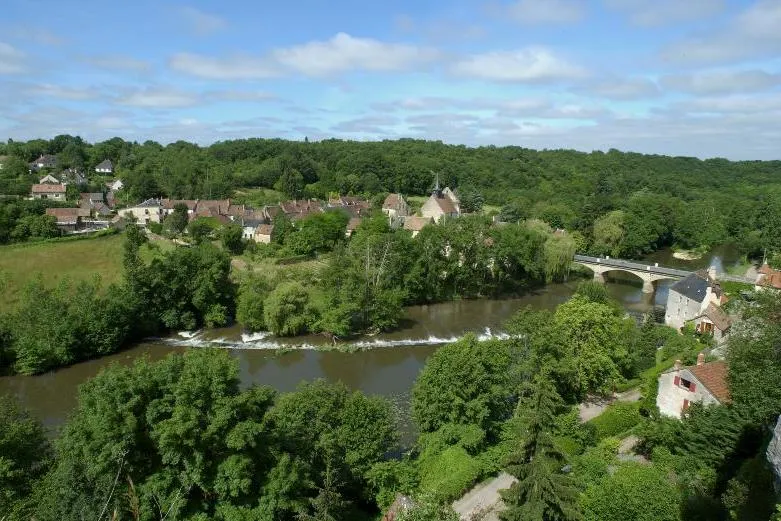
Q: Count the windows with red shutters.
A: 2